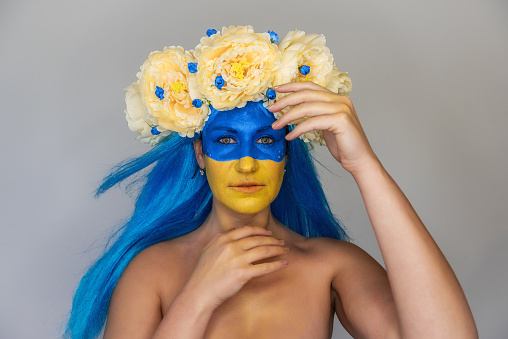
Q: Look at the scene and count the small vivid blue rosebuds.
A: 9